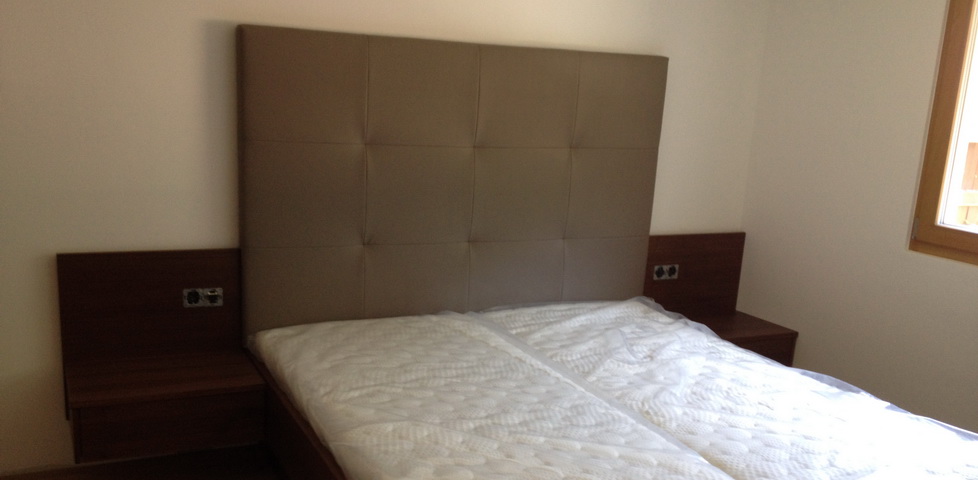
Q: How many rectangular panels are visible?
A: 12